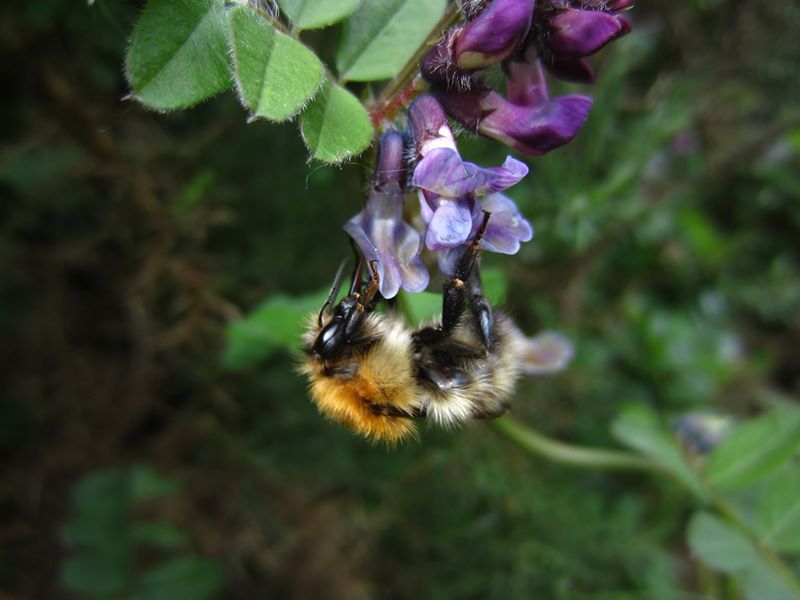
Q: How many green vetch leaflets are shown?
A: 5